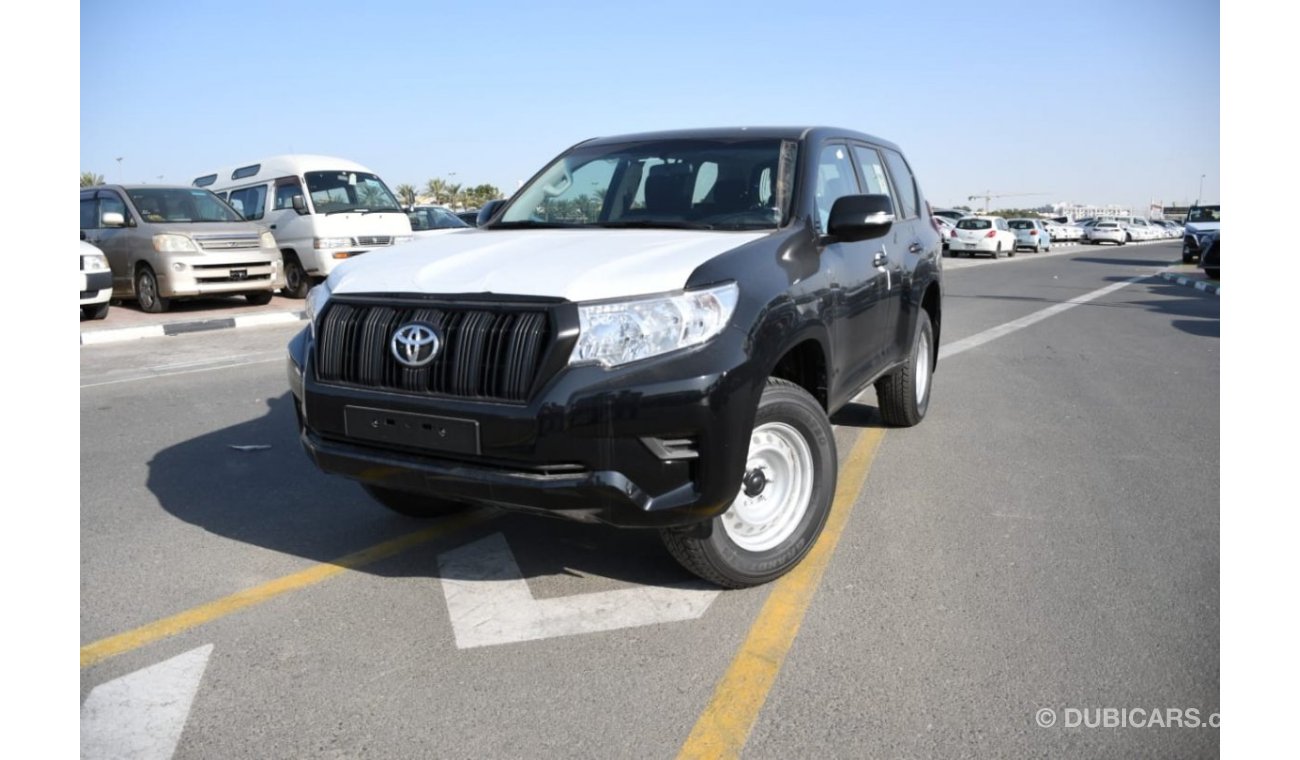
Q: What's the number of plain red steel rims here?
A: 0